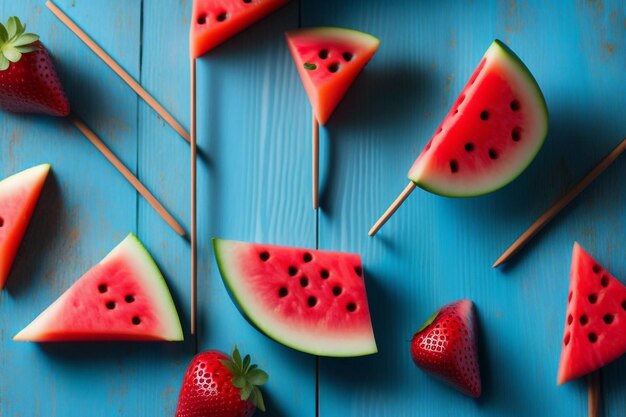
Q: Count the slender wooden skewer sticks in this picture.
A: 7